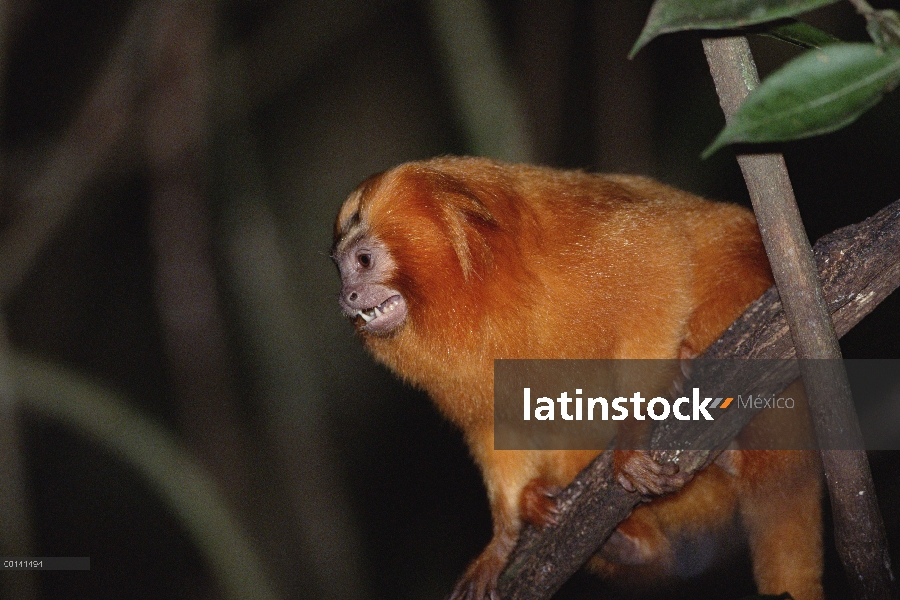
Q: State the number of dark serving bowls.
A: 0